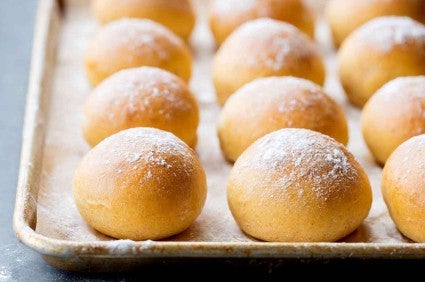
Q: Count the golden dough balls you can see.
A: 12